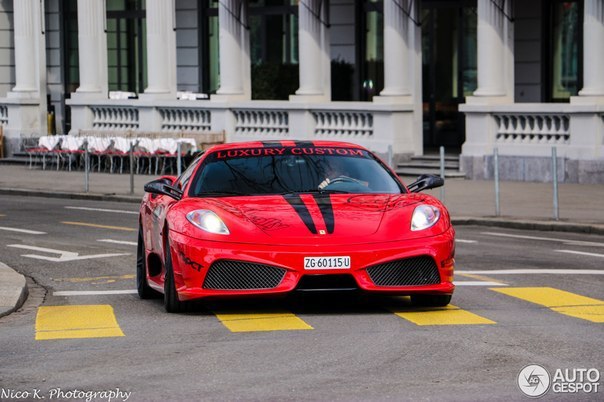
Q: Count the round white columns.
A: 8